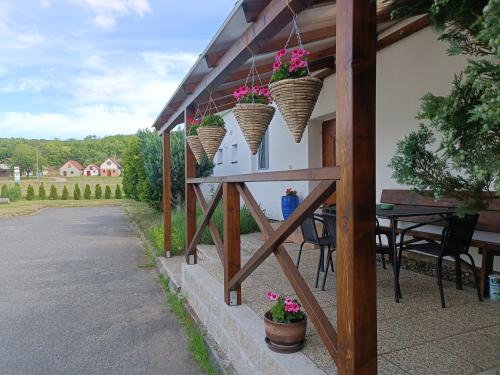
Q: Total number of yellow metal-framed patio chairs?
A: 0